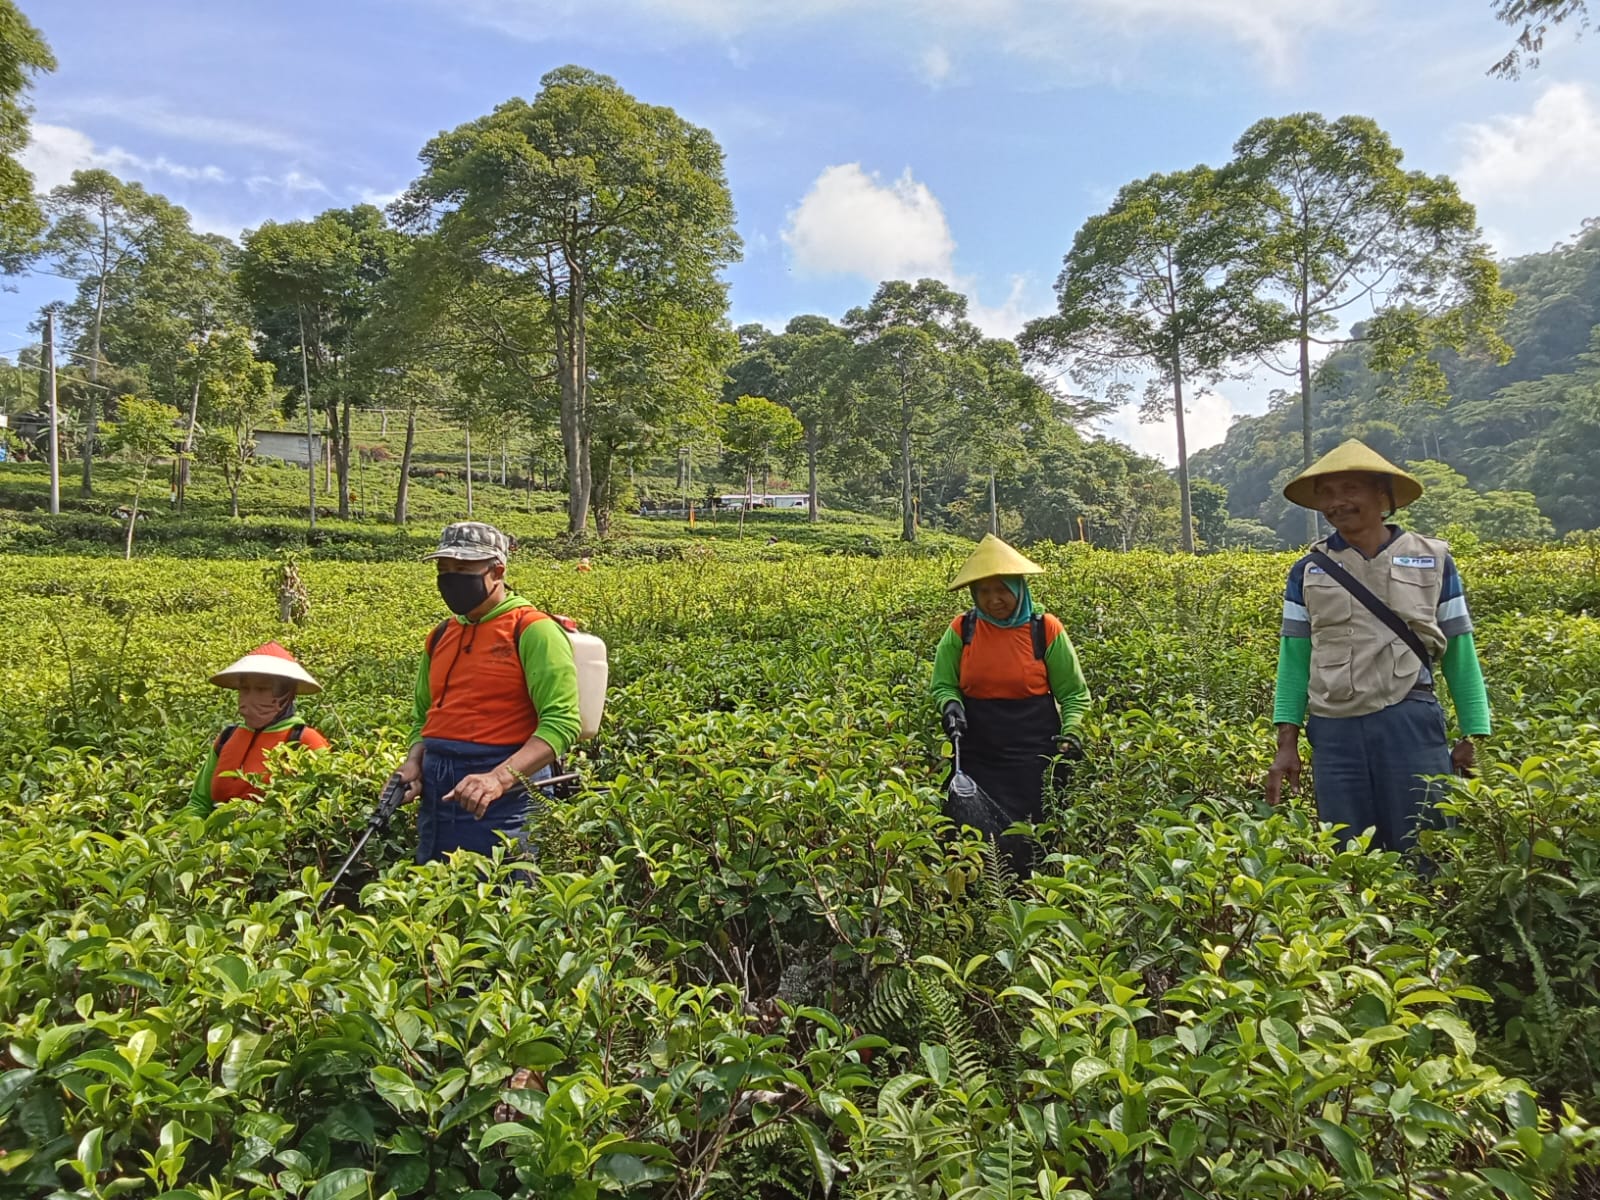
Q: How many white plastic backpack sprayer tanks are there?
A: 1